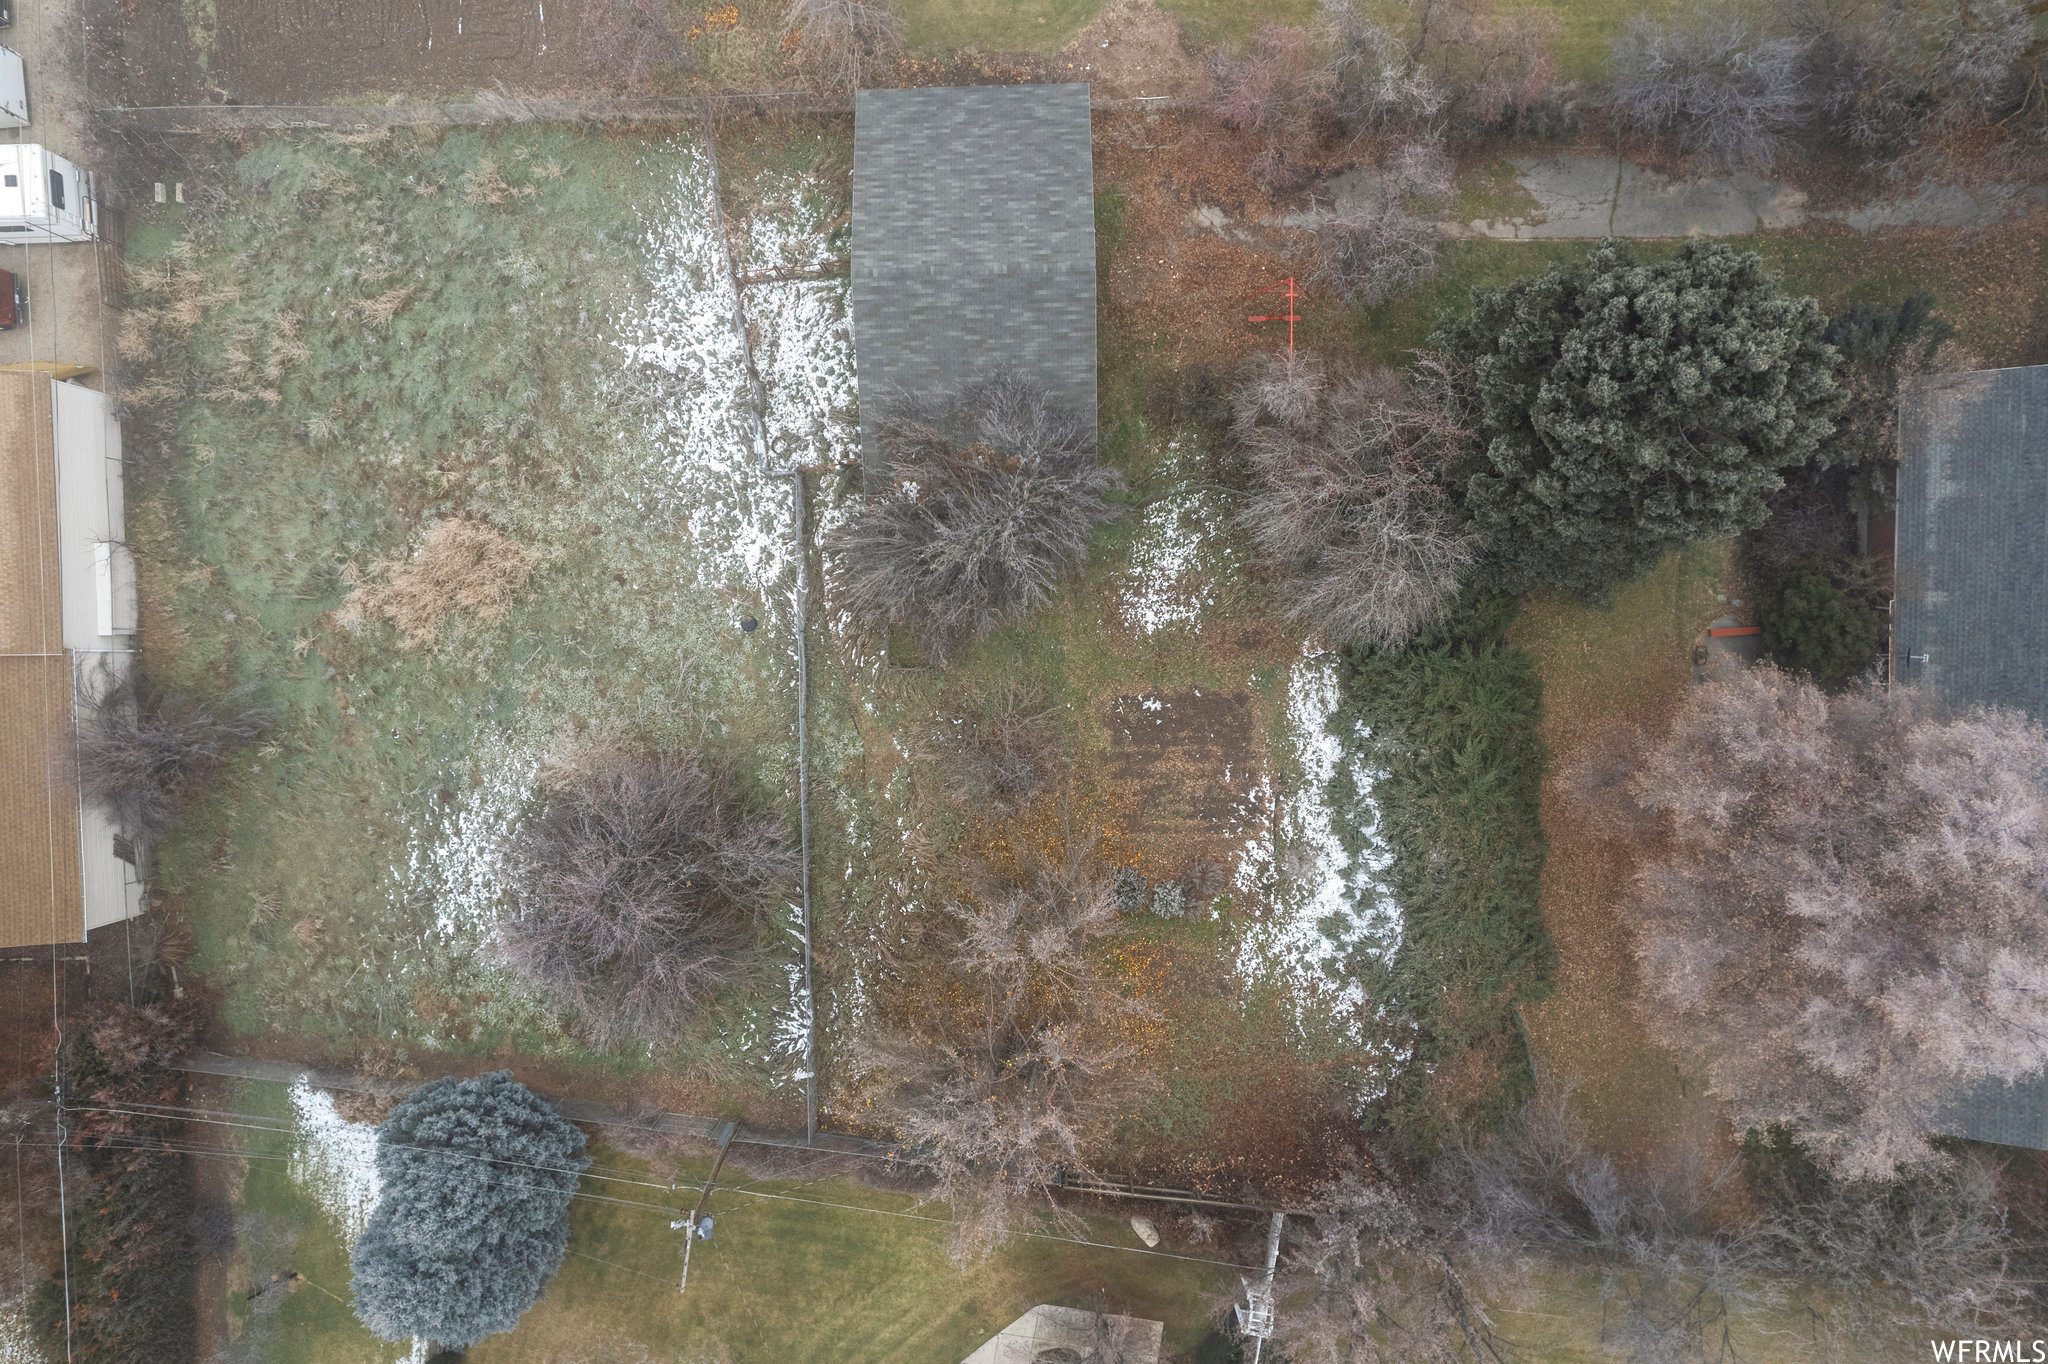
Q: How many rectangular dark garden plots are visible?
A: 1